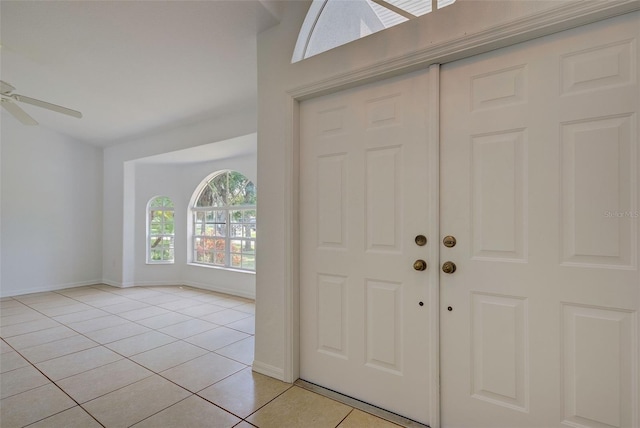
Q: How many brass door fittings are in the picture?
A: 4